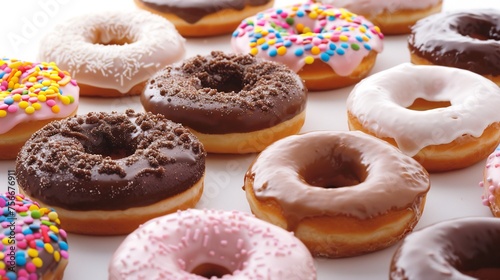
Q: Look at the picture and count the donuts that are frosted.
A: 14